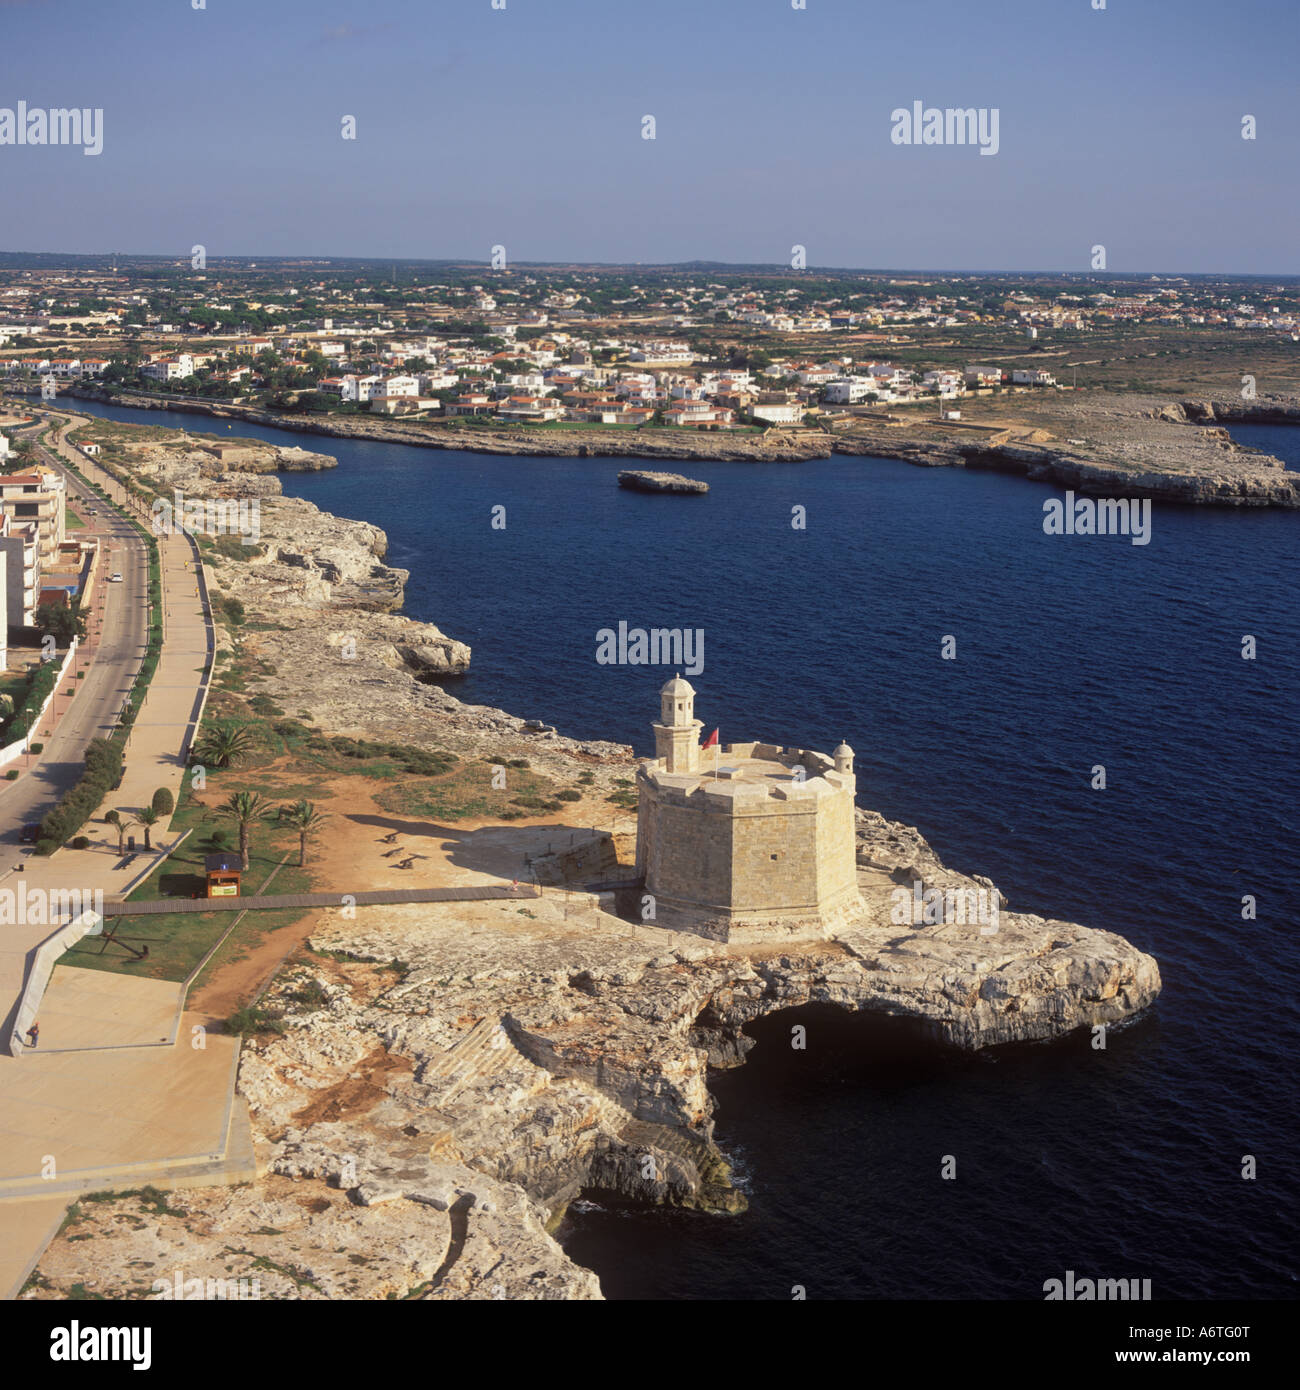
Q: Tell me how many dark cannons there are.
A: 3